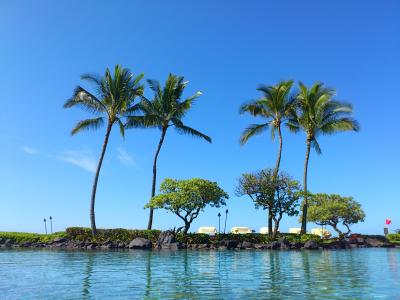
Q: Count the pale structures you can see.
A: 5